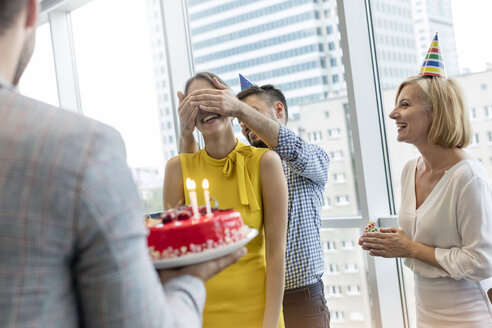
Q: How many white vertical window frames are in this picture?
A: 3